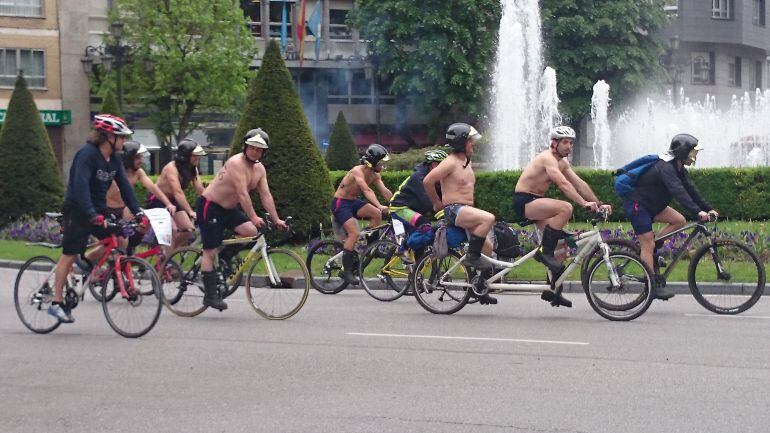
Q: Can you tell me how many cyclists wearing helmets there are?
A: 9